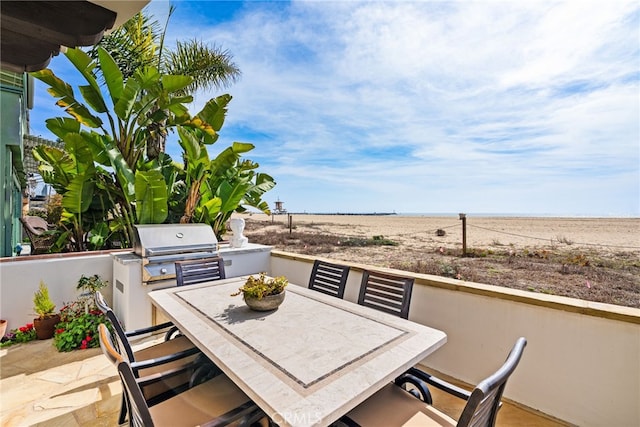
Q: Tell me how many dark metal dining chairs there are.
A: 6